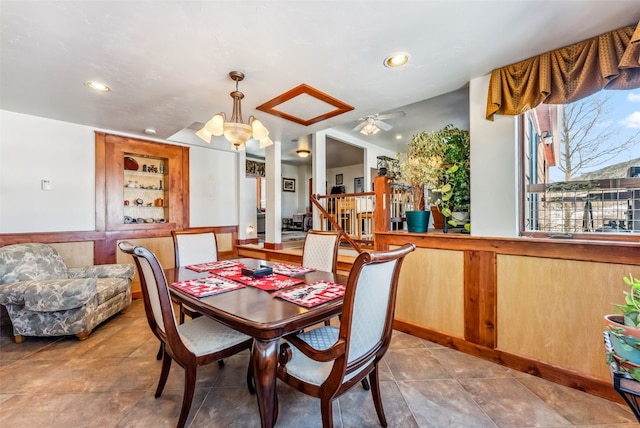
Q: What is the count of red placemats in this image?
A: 4